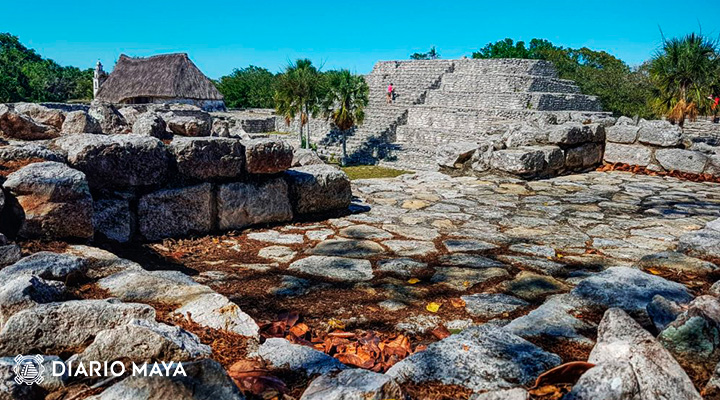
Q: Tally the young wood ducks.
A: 0